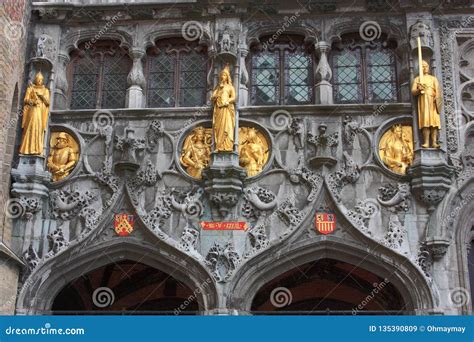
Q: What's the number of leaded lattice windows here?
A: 4